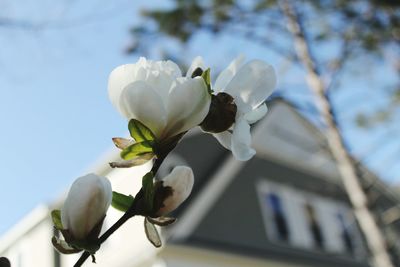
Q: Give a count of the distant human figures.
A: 0